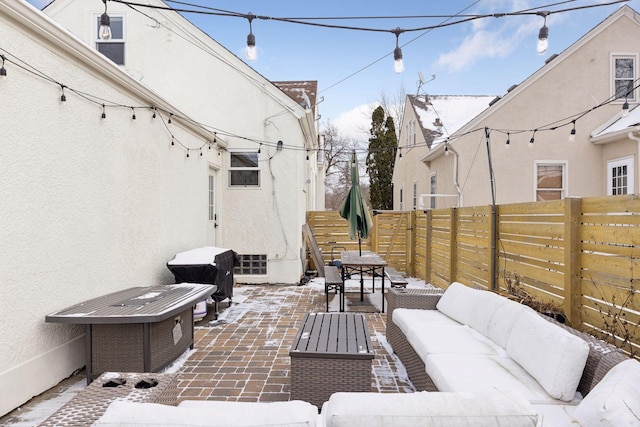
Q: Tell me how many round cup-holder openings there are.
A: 2